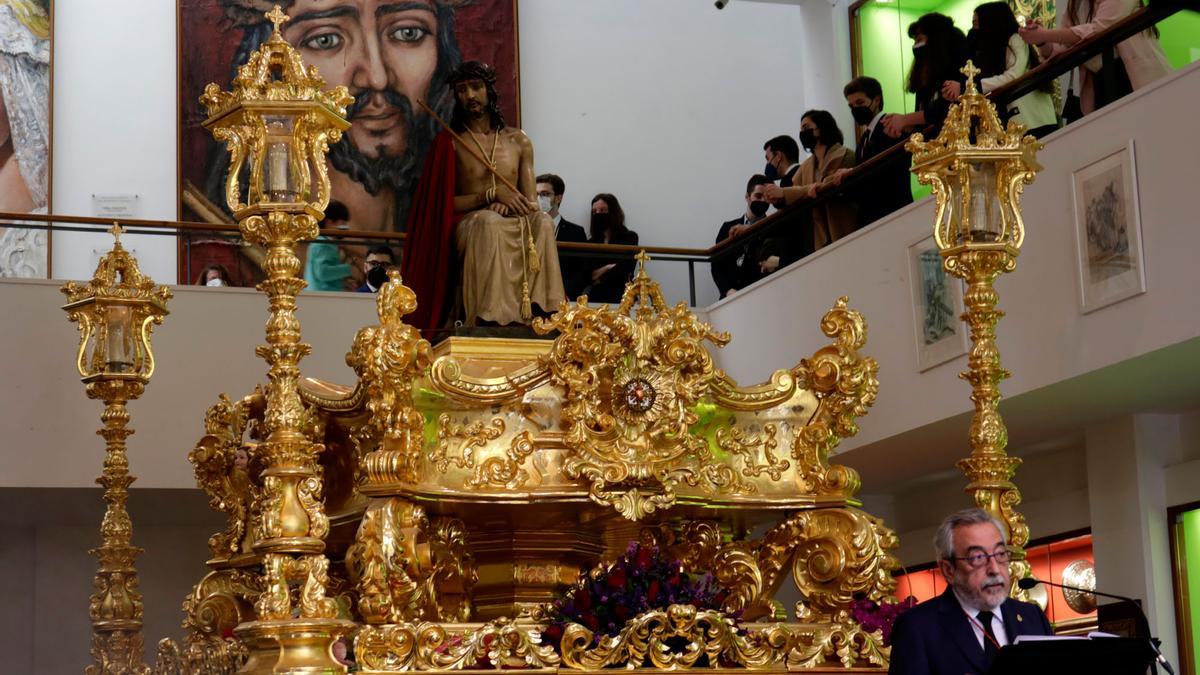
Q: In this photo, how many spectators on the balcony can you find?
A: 12